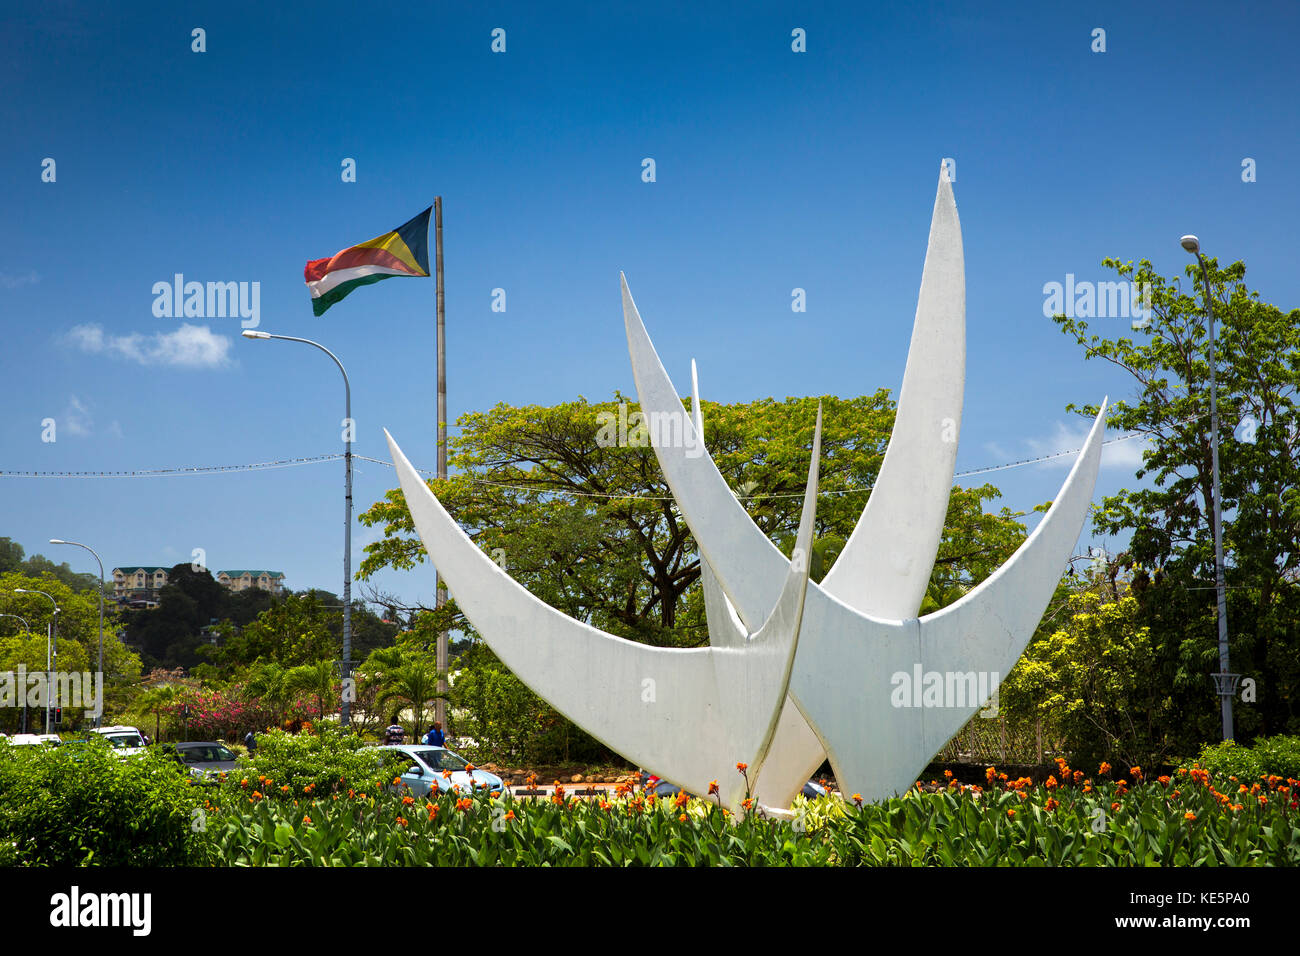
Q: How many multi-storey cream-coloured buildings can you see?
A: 2